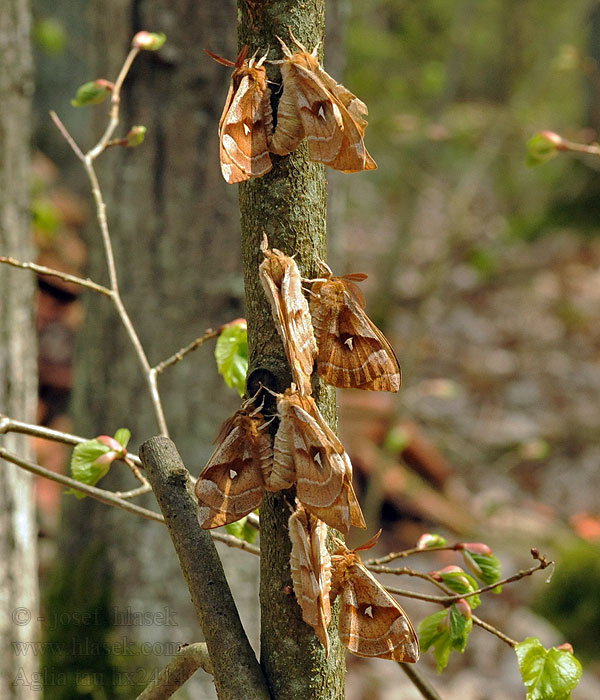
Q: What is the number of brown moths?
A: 8